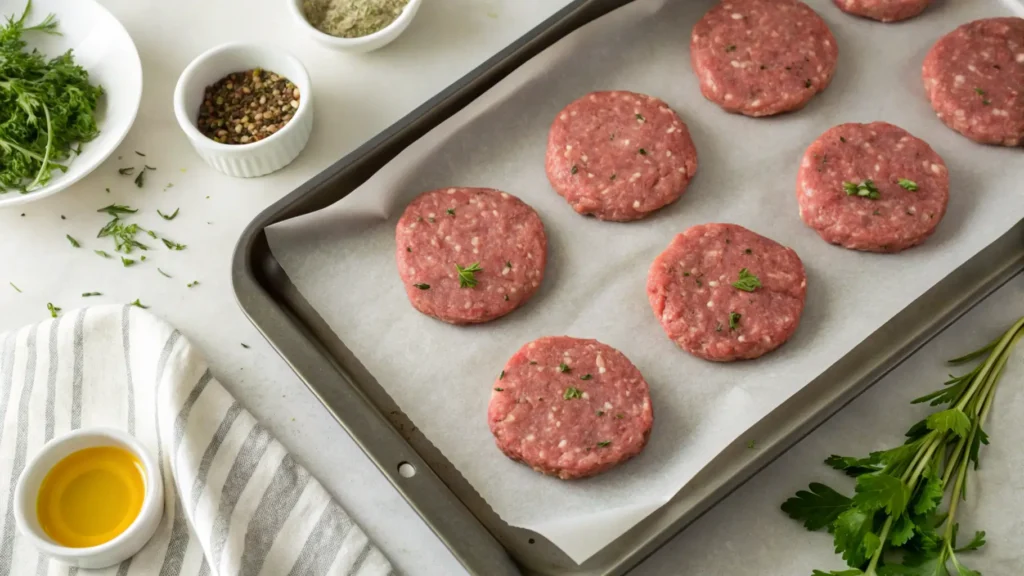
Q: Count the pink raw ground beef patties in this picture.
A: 8